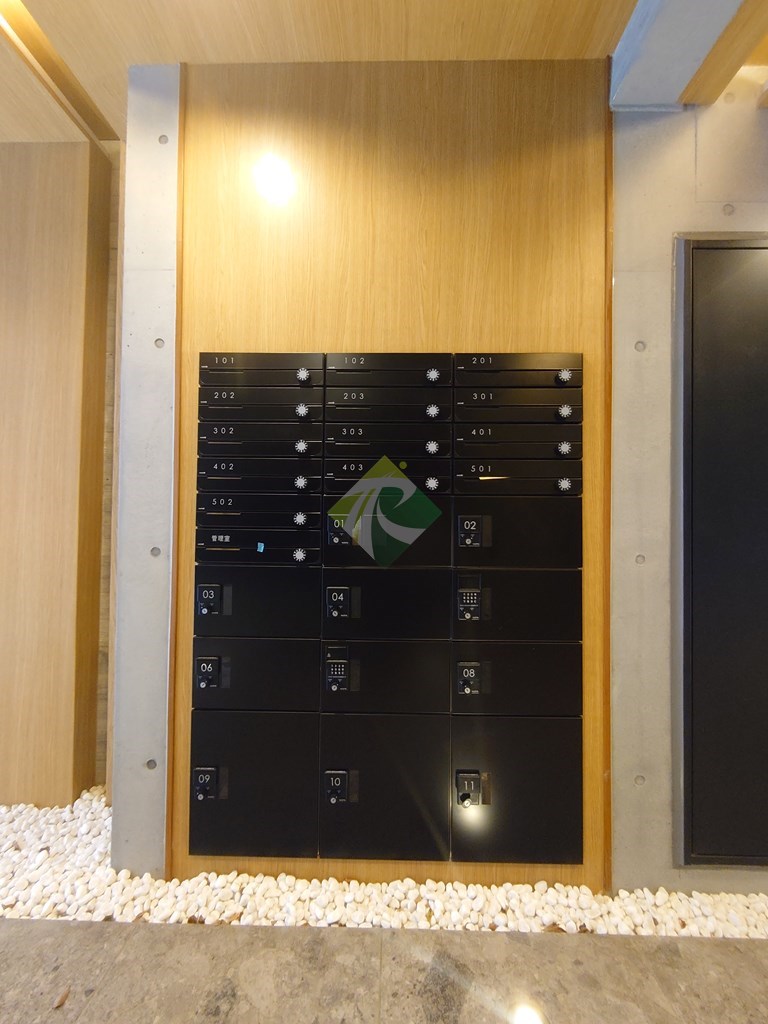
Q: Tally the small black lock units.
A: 11